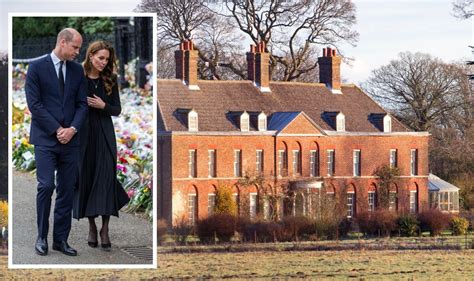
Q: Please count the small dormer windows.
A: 5